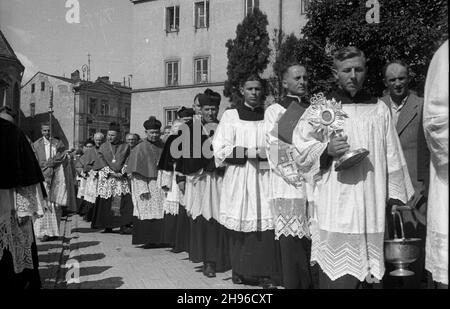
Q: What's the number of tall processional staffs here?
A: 1